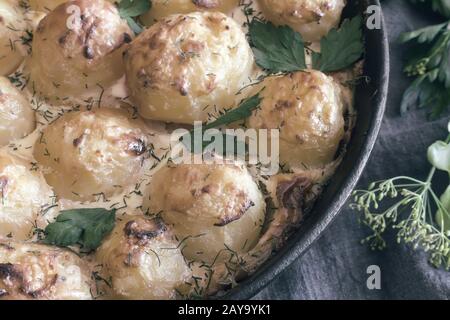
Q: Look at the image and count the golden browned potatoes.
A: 12